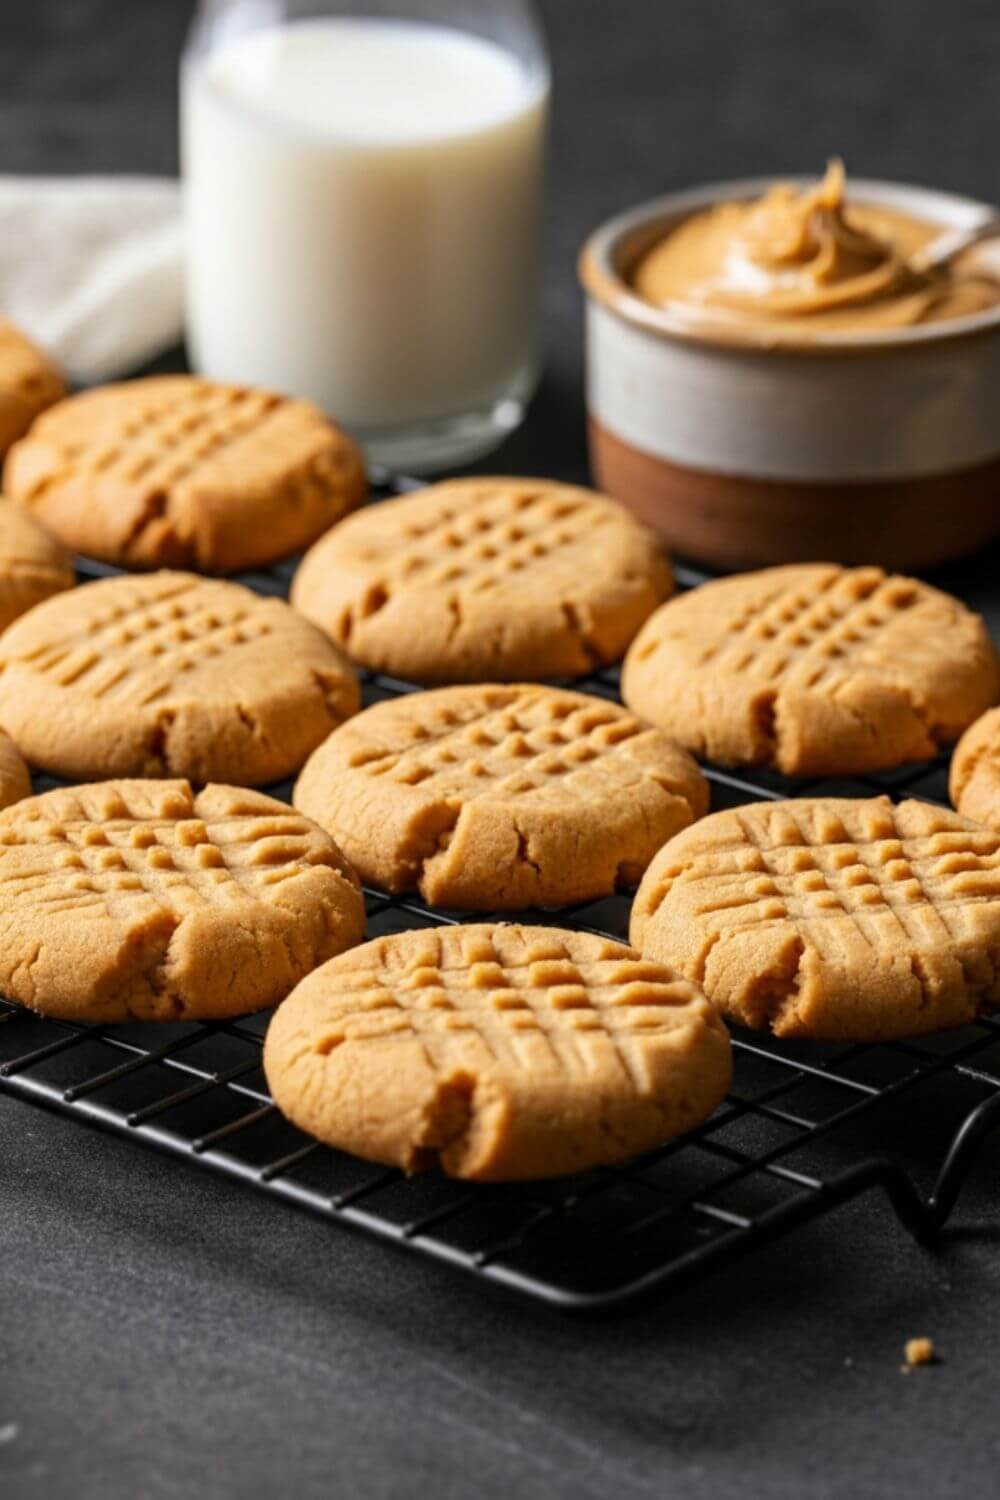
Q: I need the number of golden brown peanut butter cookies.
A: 12